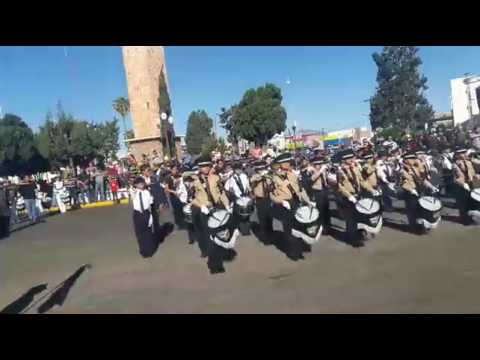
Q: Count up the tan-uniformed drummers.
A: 5